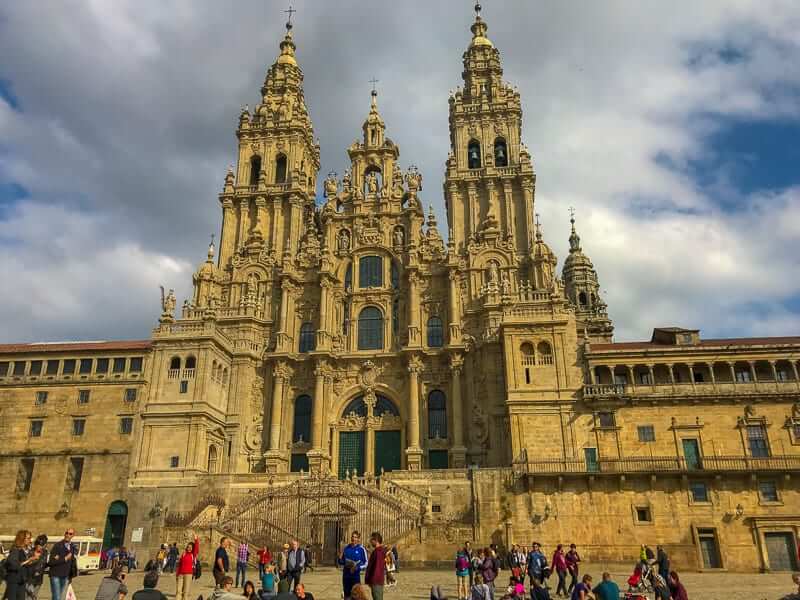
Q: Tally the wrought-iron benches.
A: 0